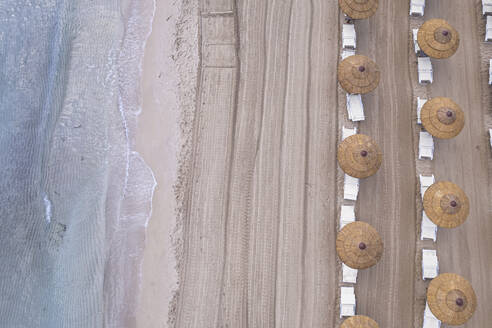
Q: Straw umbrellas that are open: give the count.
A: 9